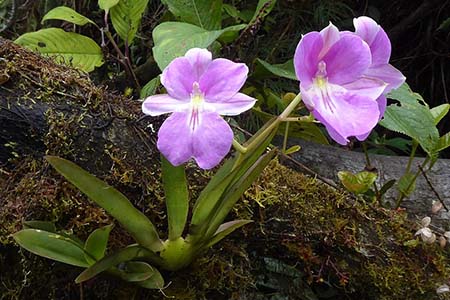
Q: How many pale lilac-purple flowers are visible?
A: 3